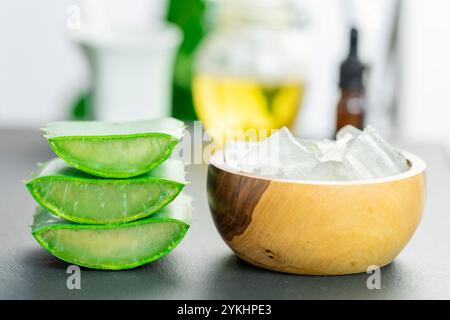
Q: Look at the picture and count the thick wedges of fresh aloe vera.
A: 3